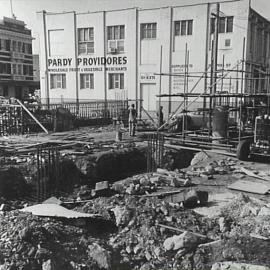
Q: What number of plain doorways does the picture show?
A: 1